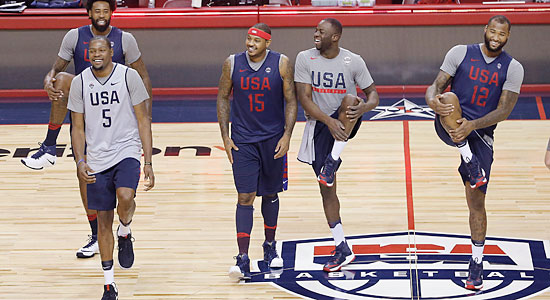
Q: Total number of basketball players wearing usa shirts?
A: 5